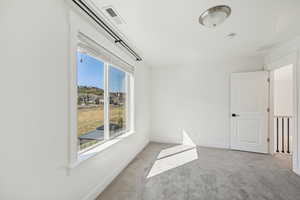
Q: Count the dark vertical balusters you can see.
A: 3